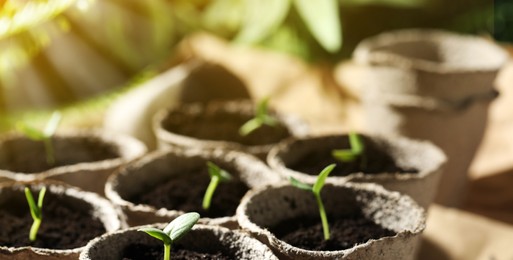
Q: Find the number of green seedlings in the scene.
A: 7